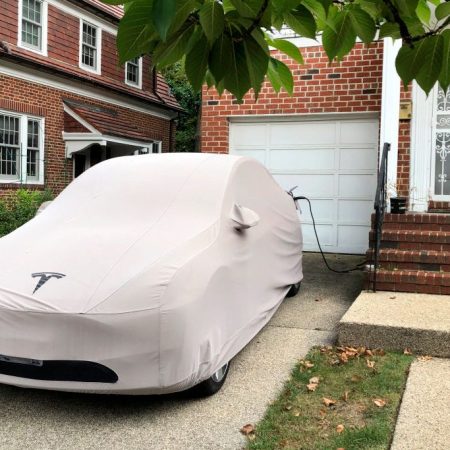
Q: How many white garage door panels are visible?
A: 12